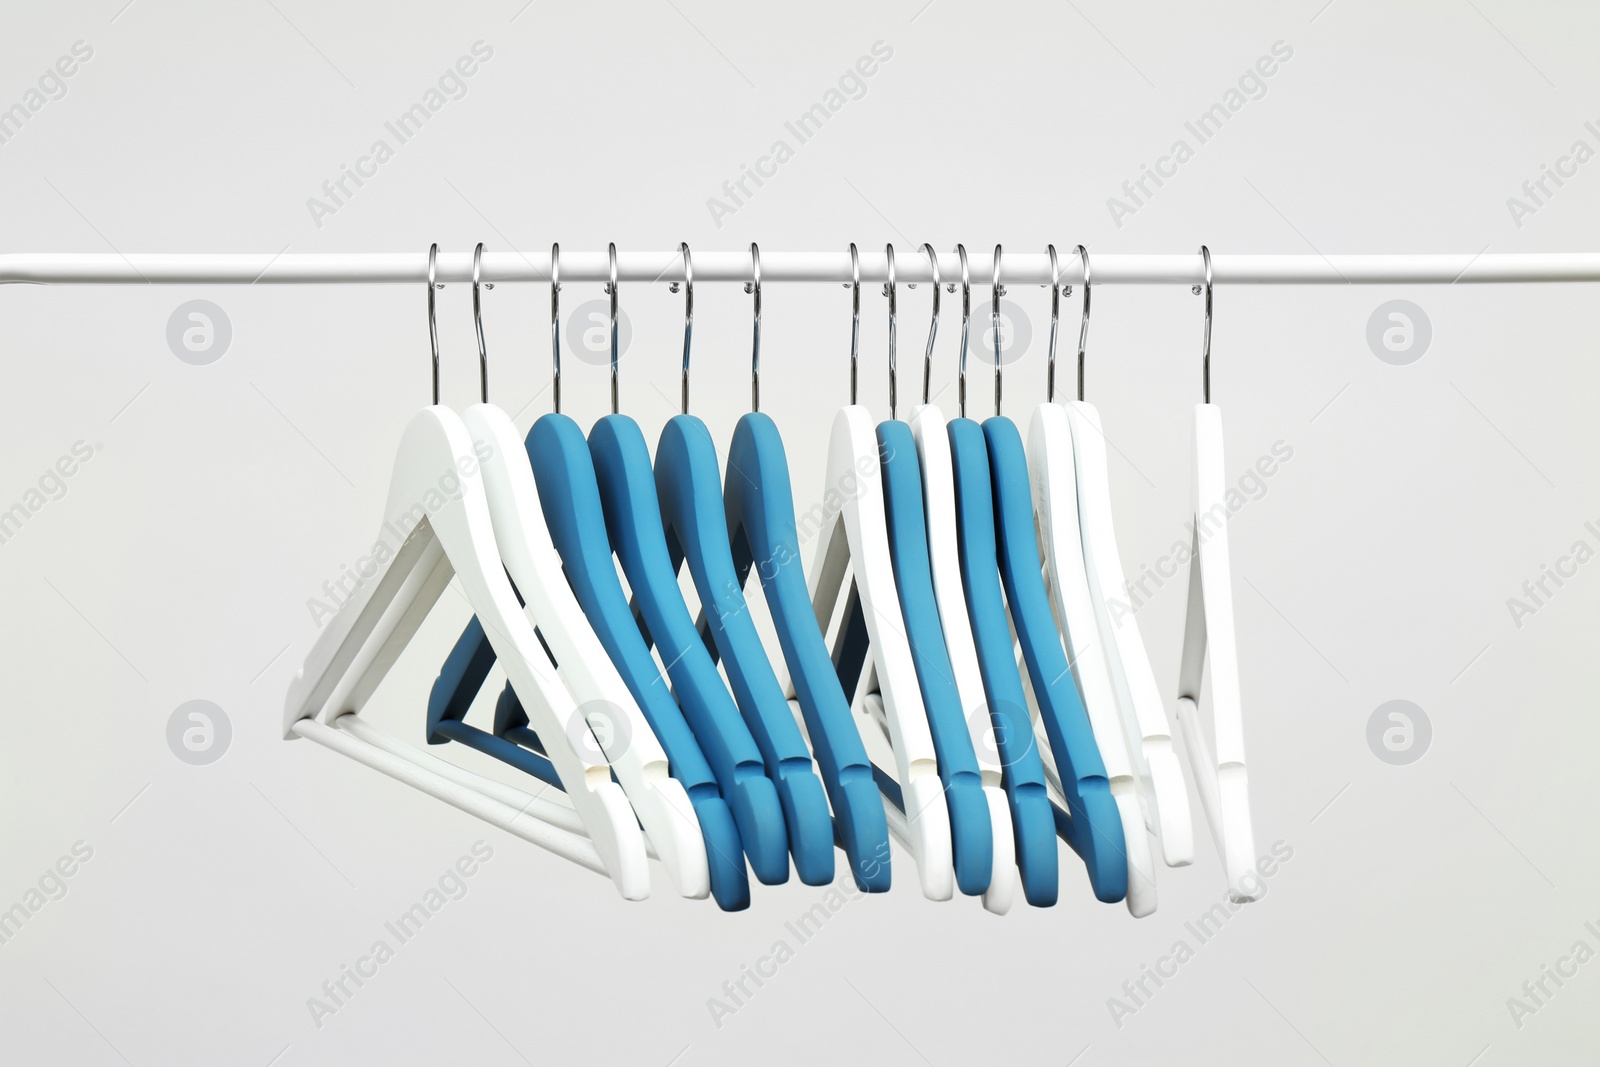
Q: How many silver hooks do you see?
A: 14